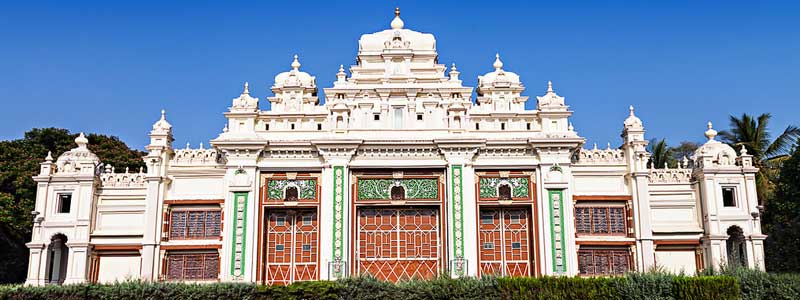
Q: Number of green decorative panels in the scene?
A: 7